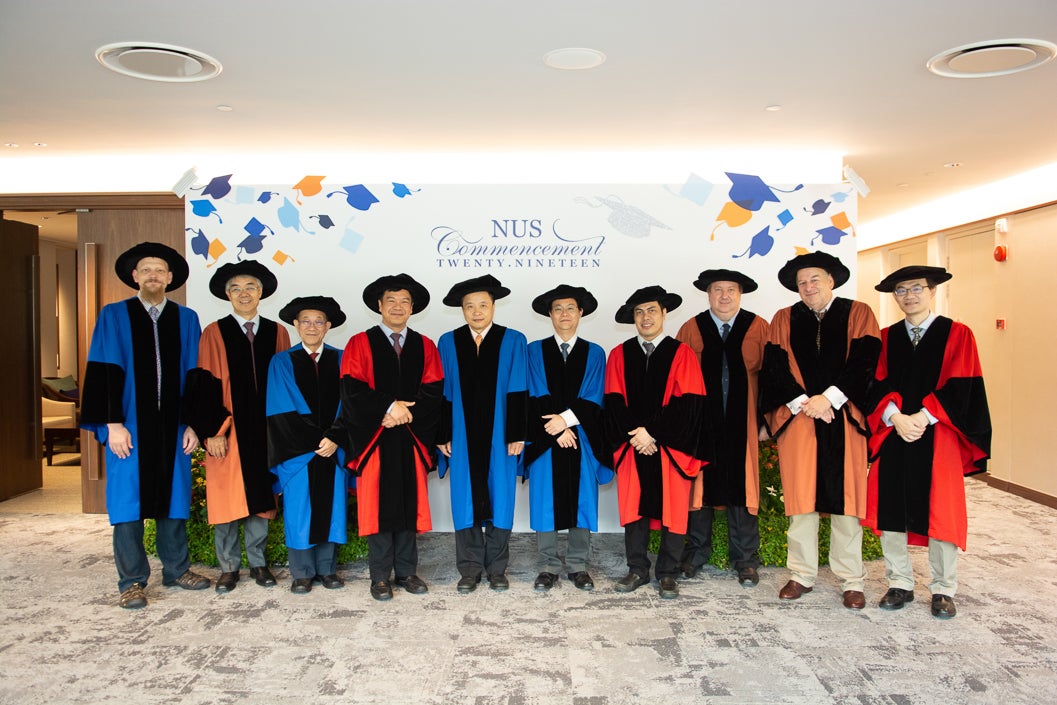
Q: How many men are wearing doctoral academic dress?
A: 10